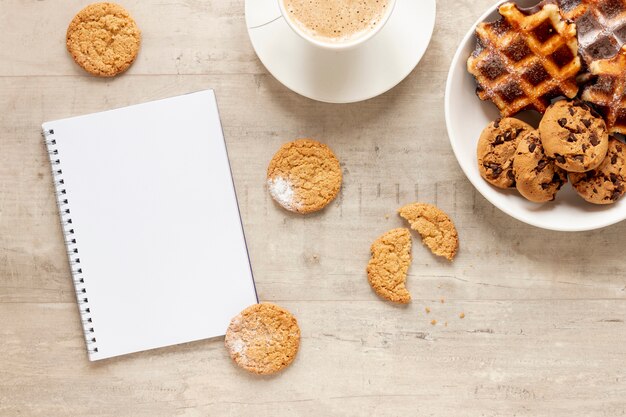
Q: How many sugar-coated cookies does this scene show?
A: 2